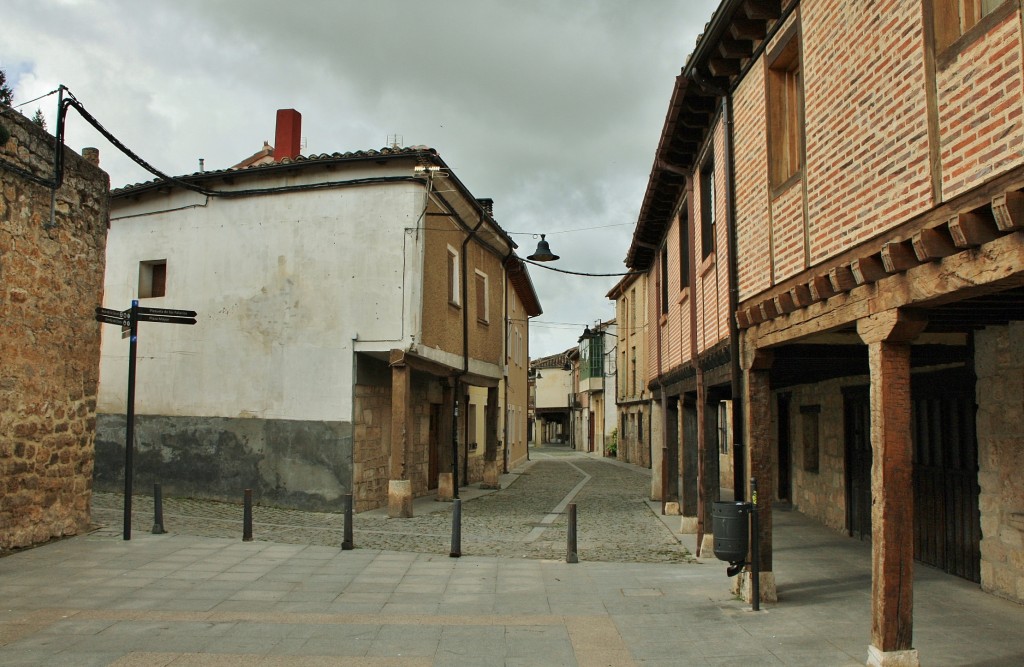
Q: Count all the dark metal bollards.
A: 5